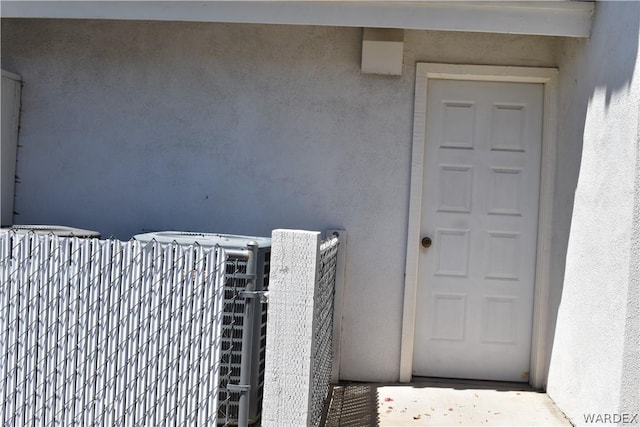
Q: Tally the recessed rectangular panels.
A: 8